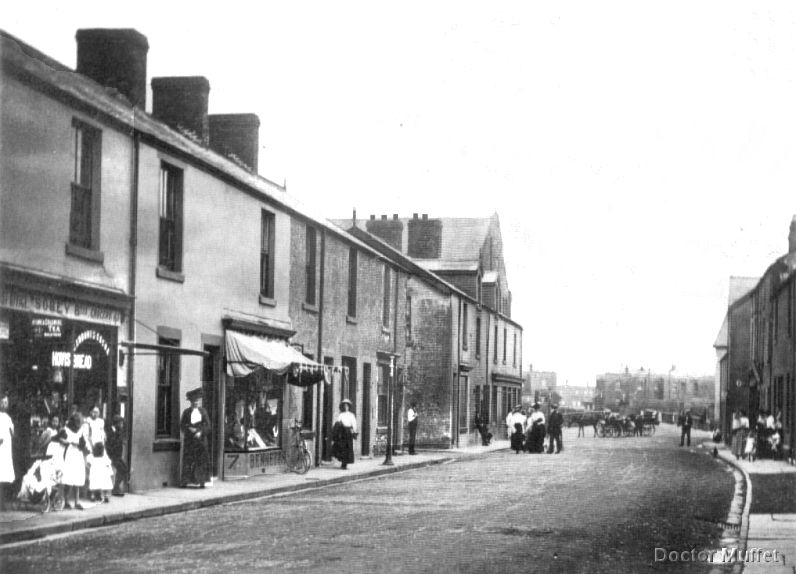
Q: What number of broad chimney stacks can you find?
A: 5